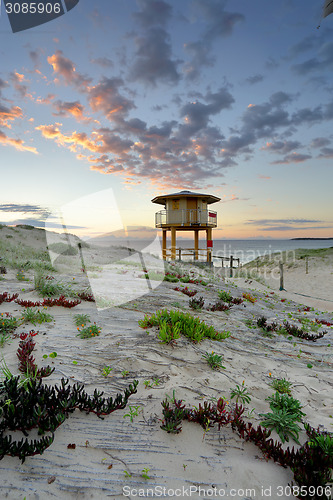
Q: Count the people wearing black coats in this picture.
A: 0